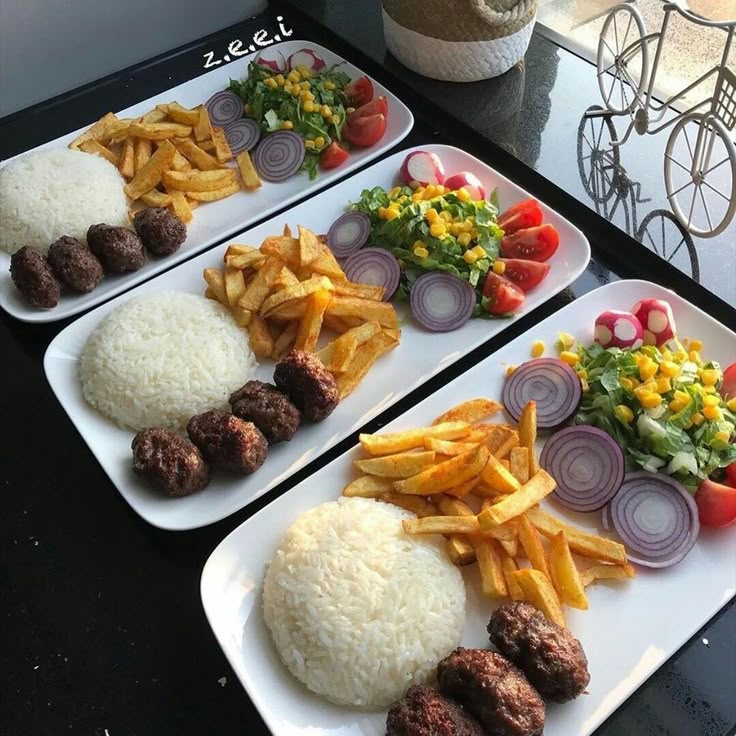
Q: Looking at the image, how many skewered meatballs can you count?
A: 11